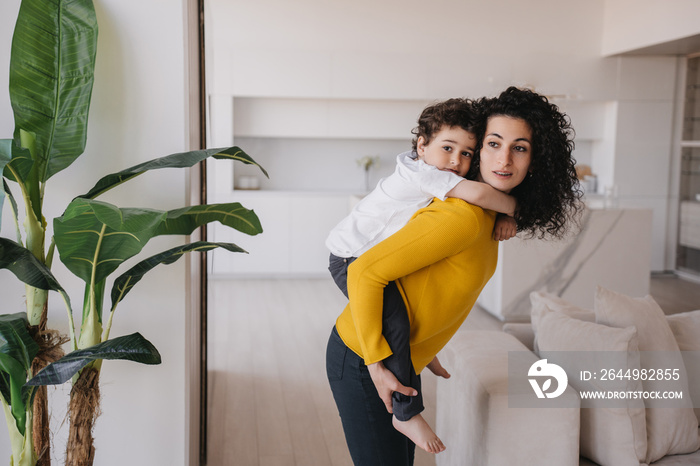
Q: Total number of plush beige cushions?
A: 4